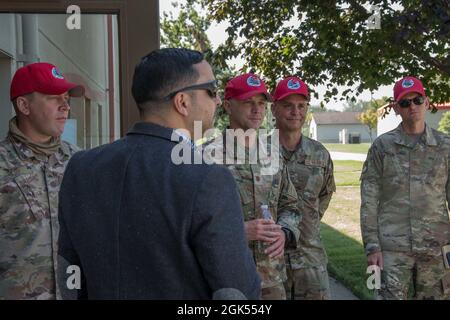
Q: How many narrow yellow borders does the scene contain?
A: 0